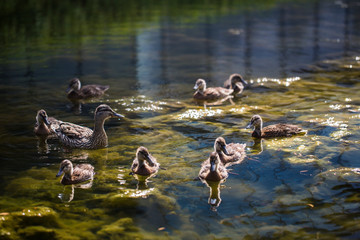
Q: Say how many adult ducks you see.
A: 1